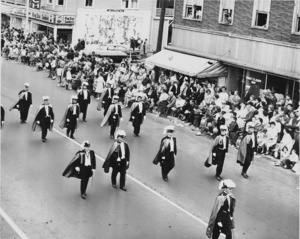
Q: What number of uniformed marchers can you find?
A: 14